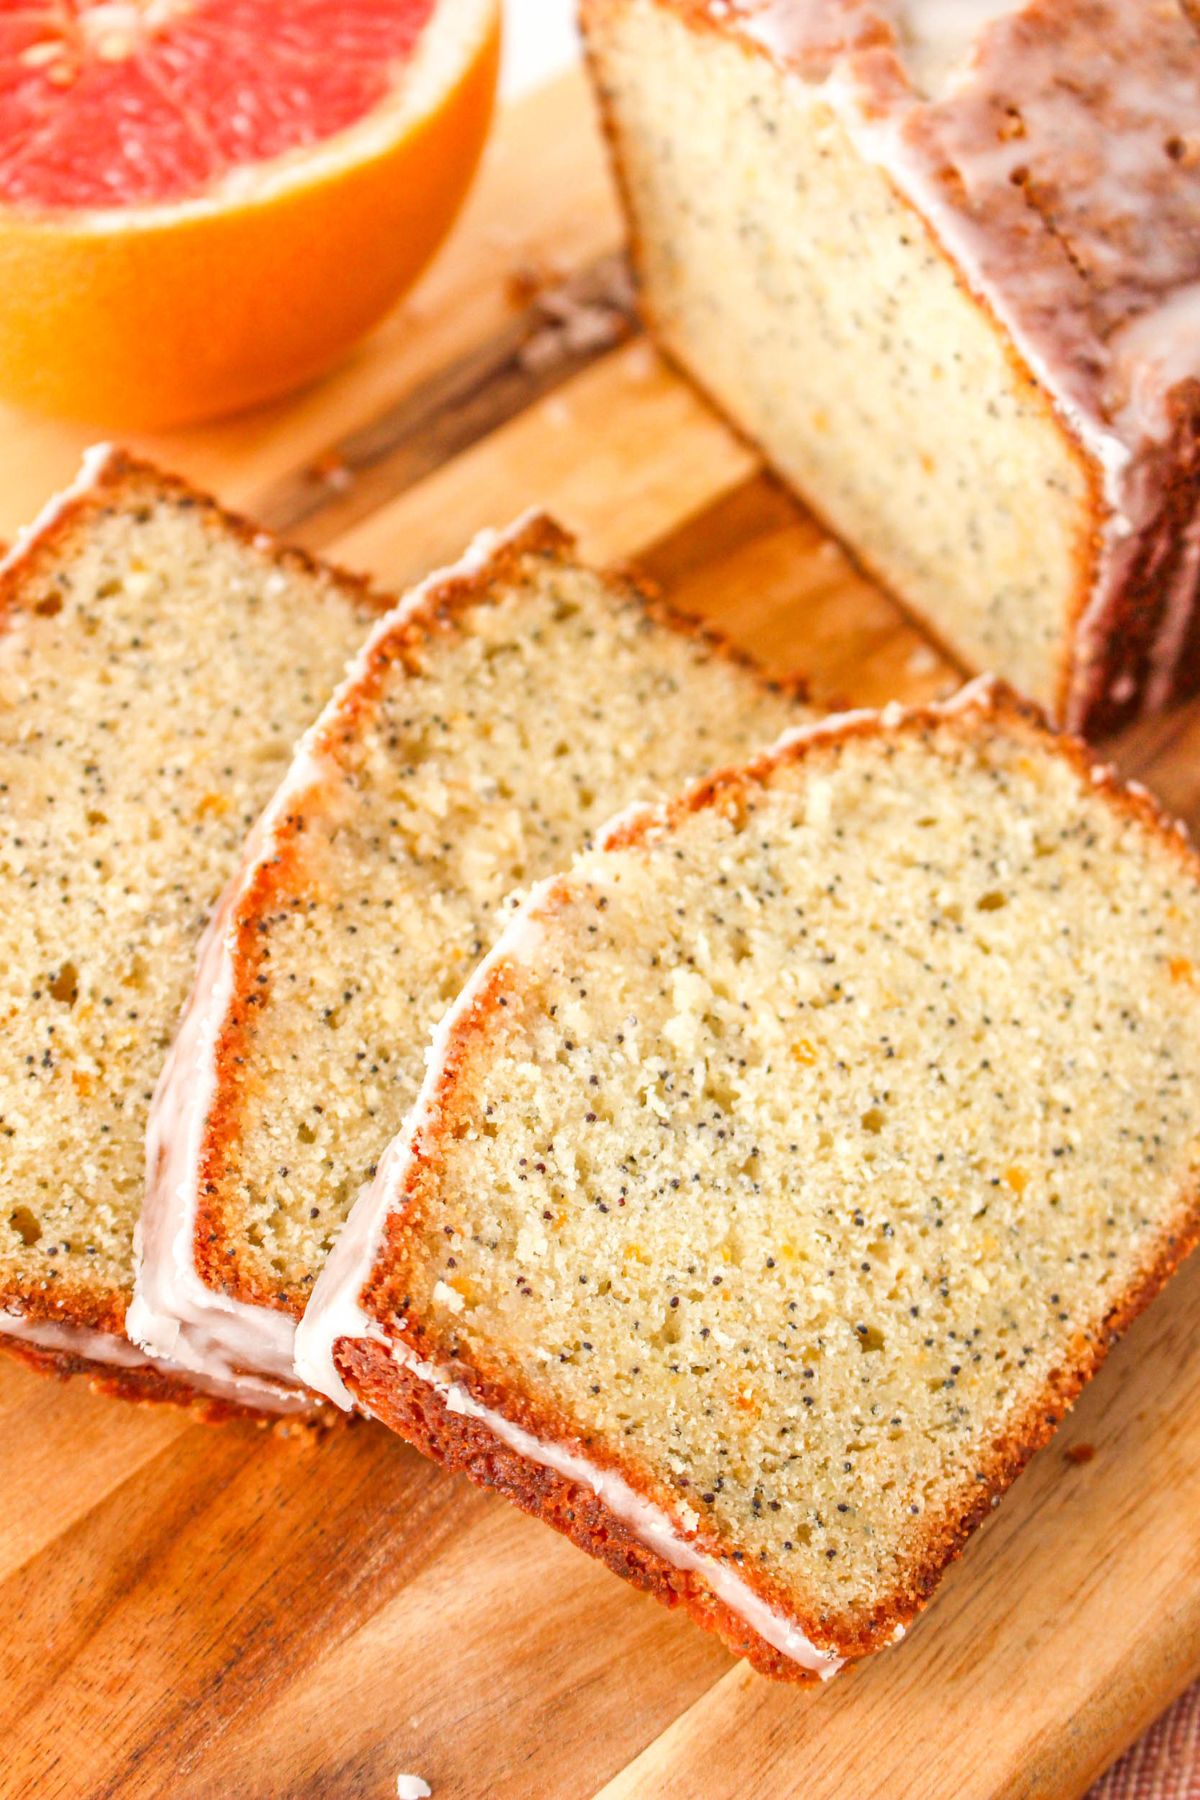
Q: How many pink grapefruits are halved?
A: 1